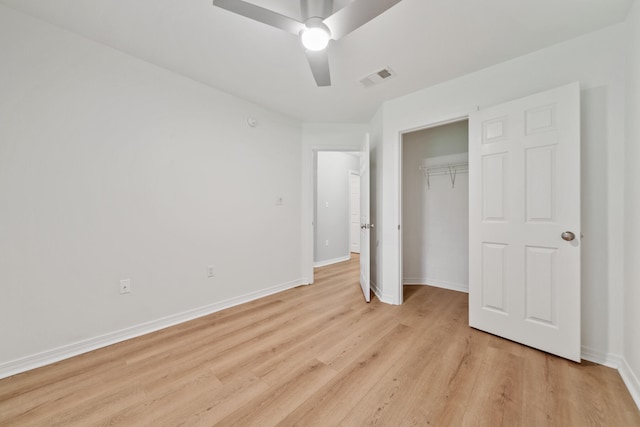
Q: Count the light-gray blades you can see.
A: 3